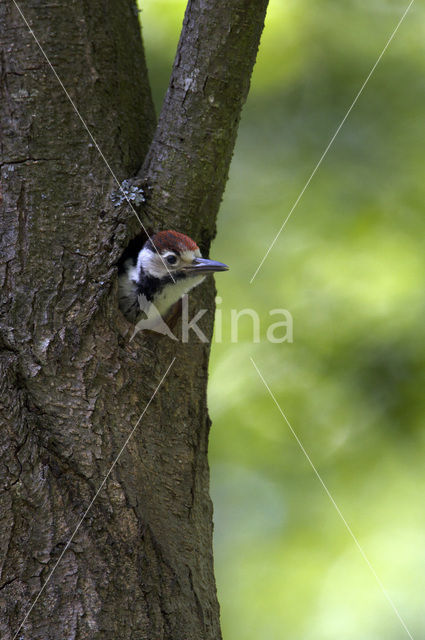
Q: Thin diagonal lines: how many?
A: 4